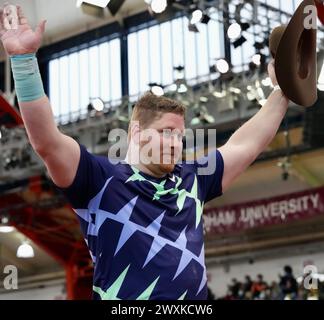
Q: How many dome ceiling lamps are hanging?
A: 2